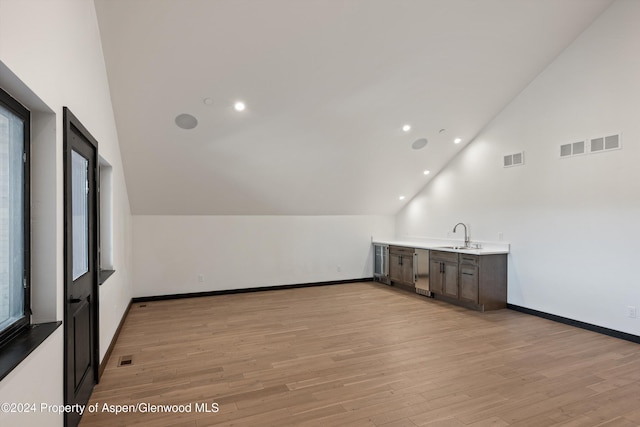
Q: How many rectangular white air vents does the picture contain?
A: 3